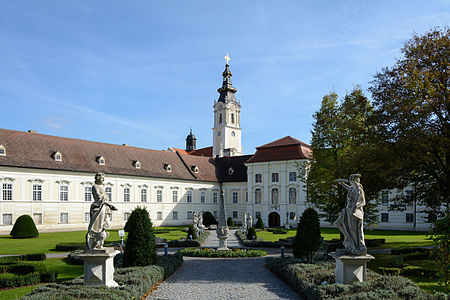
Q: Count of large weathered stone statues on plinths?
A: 2